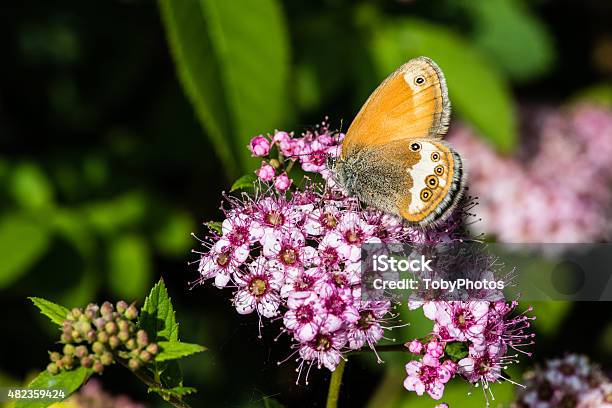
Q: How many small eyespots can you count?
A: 6